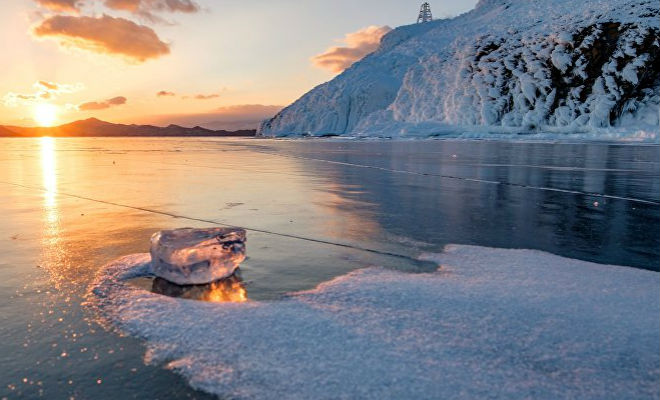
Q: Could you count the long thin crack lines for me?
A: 2